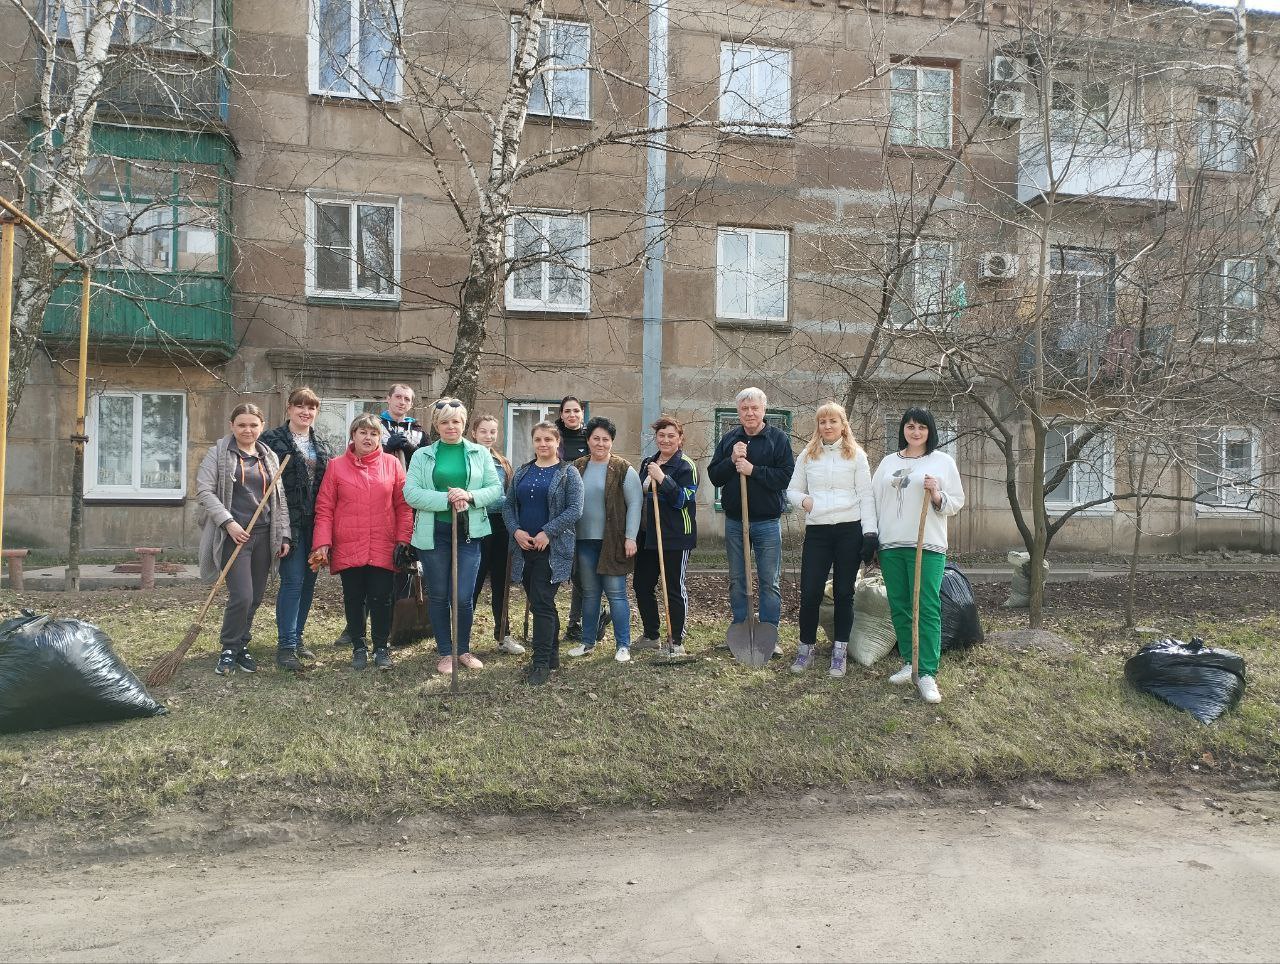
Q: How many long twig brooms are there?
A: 1